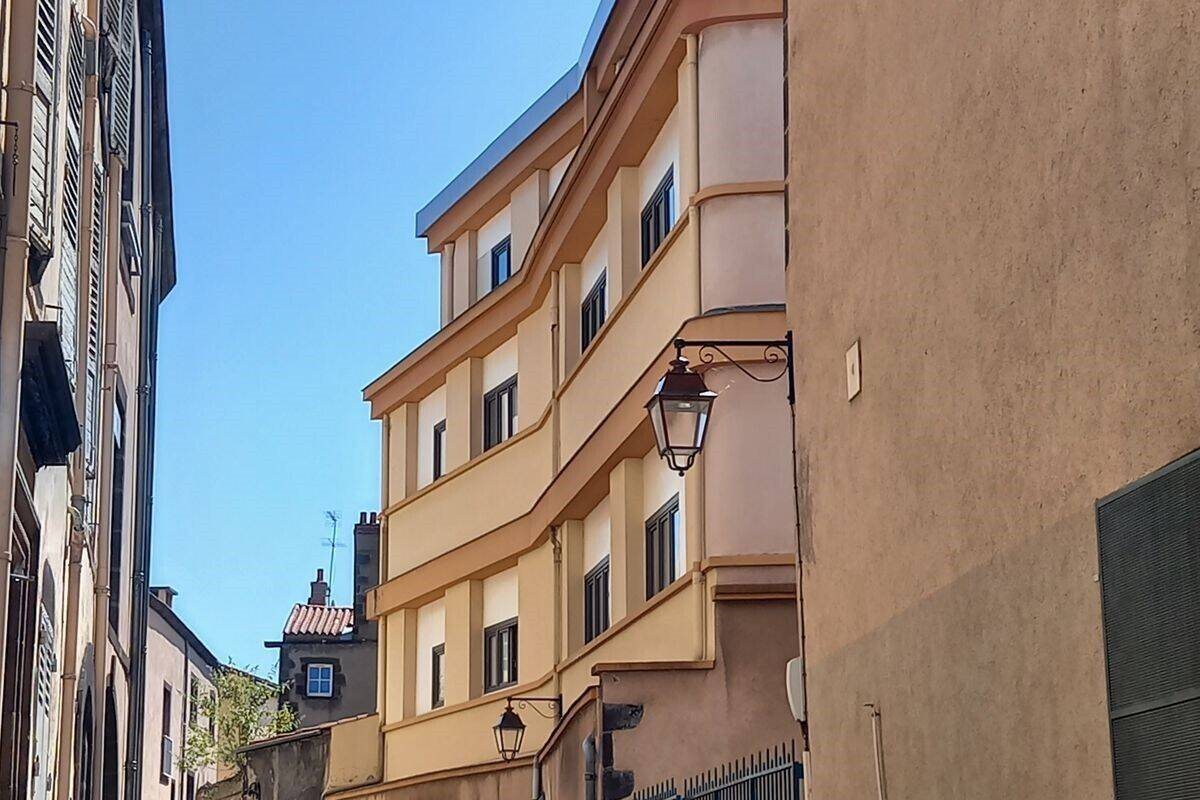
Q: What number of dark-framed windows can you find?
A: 9